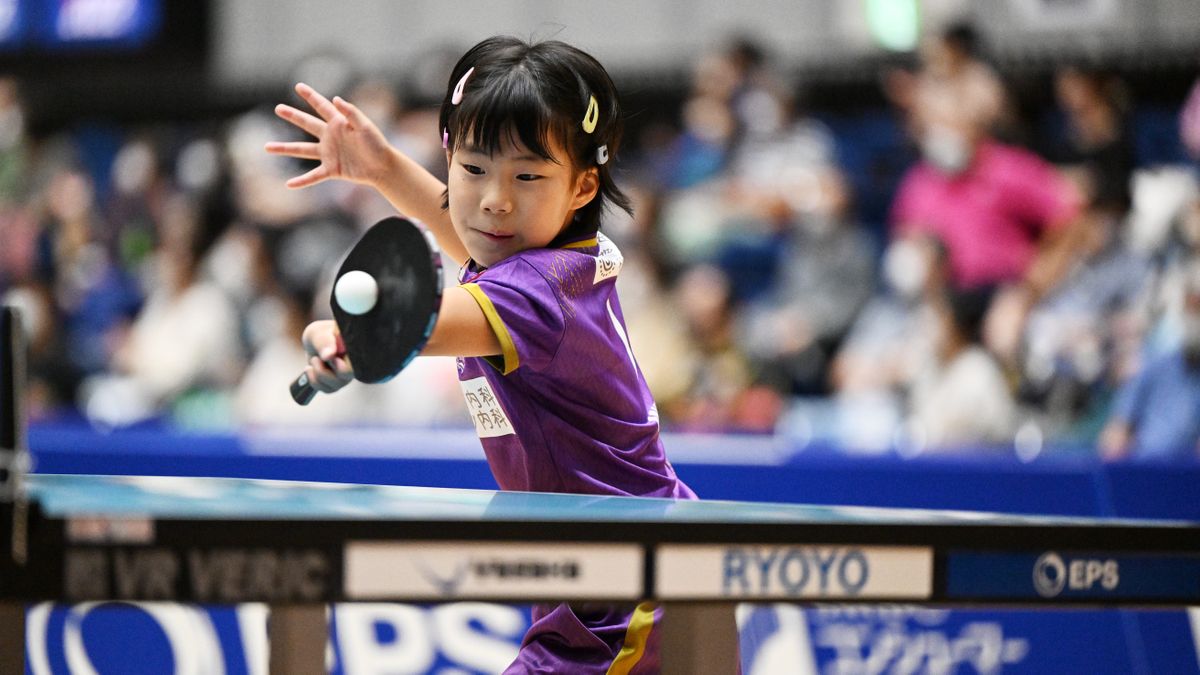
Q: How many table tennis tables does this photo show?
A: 1